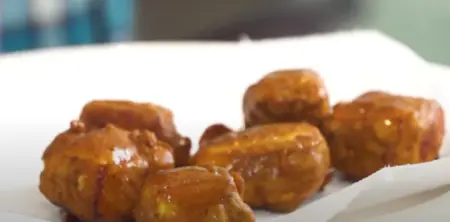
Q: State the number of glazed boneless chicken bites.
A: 6